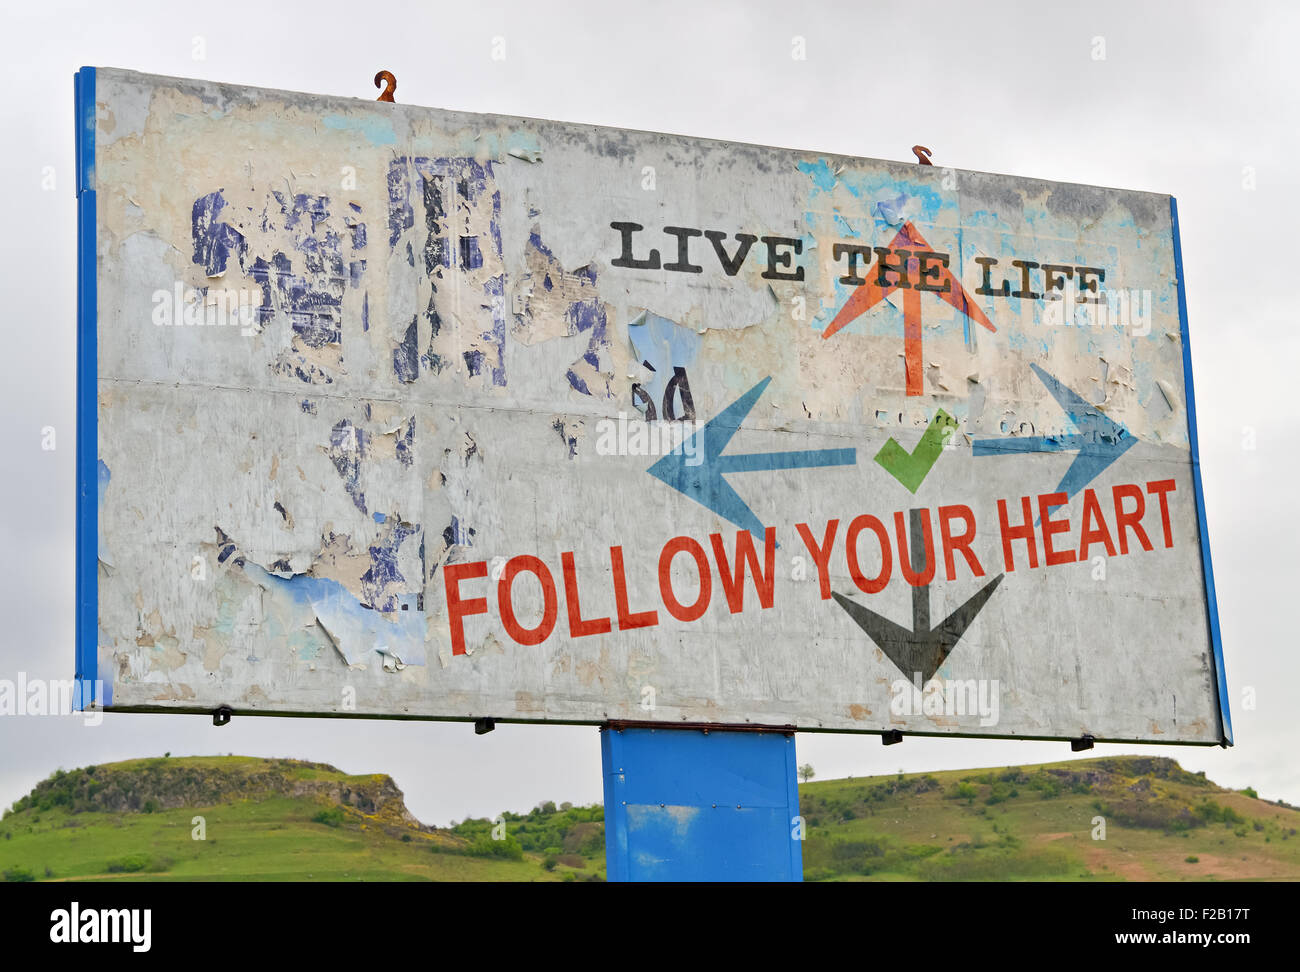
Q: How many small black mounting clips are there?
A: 4